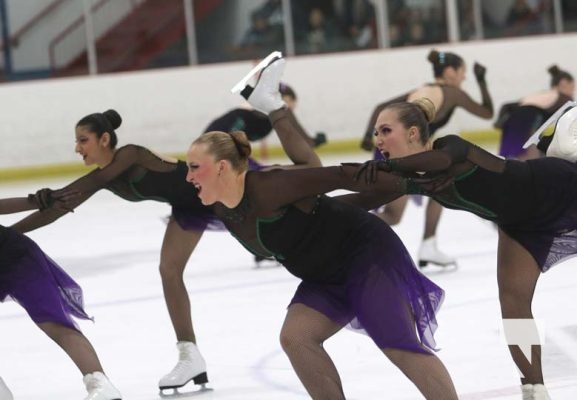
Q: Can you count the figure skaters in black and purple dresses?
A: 7